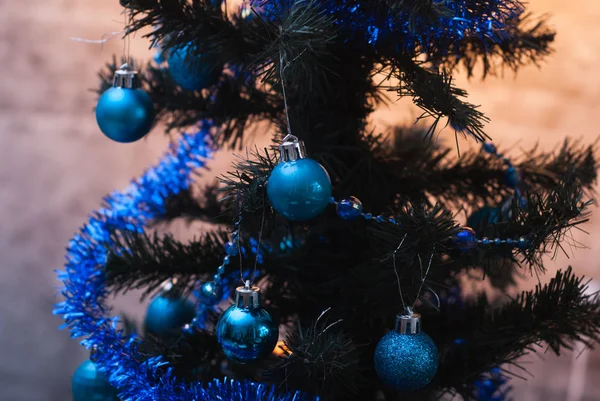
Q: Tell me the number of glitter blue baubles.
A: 1